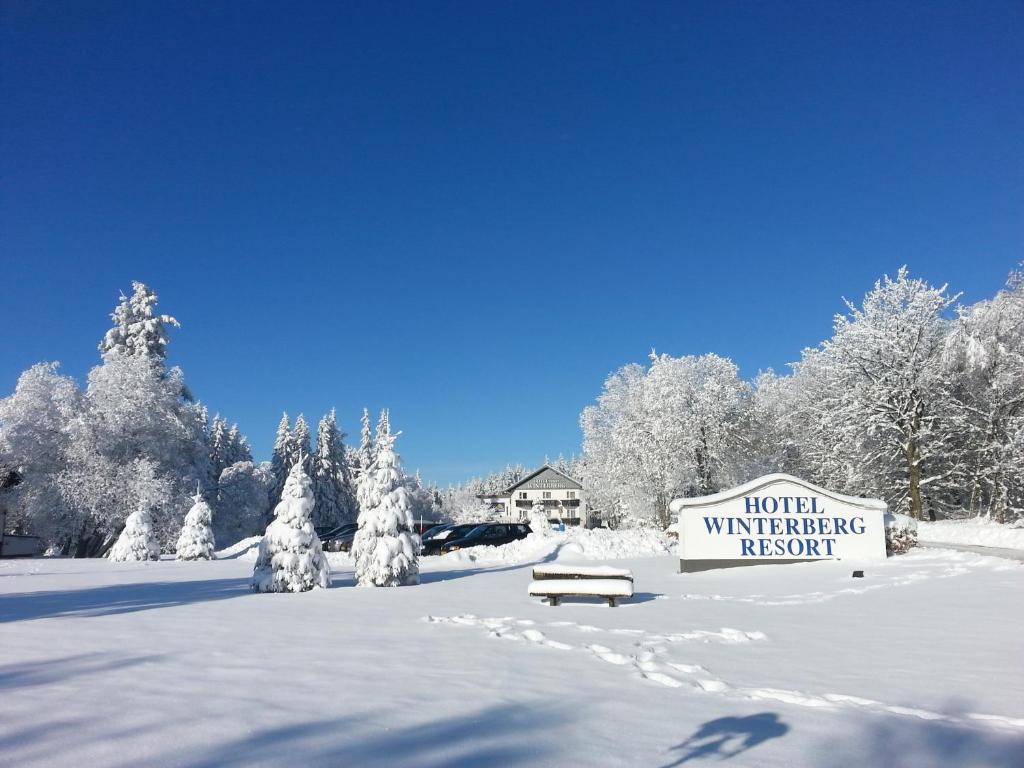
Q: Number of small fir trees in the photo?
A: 4